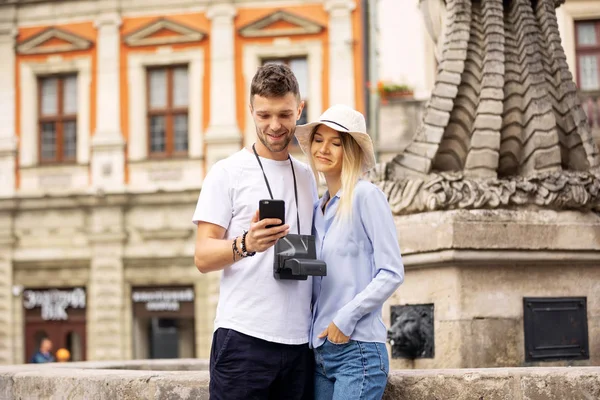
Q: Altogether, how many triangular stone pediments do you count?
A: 3